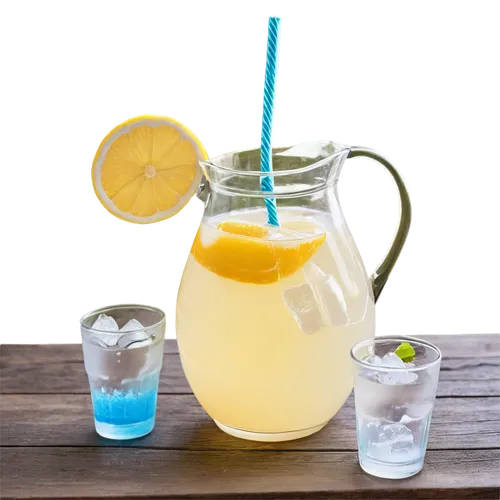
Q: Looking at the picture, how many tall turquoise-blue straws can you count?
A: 1